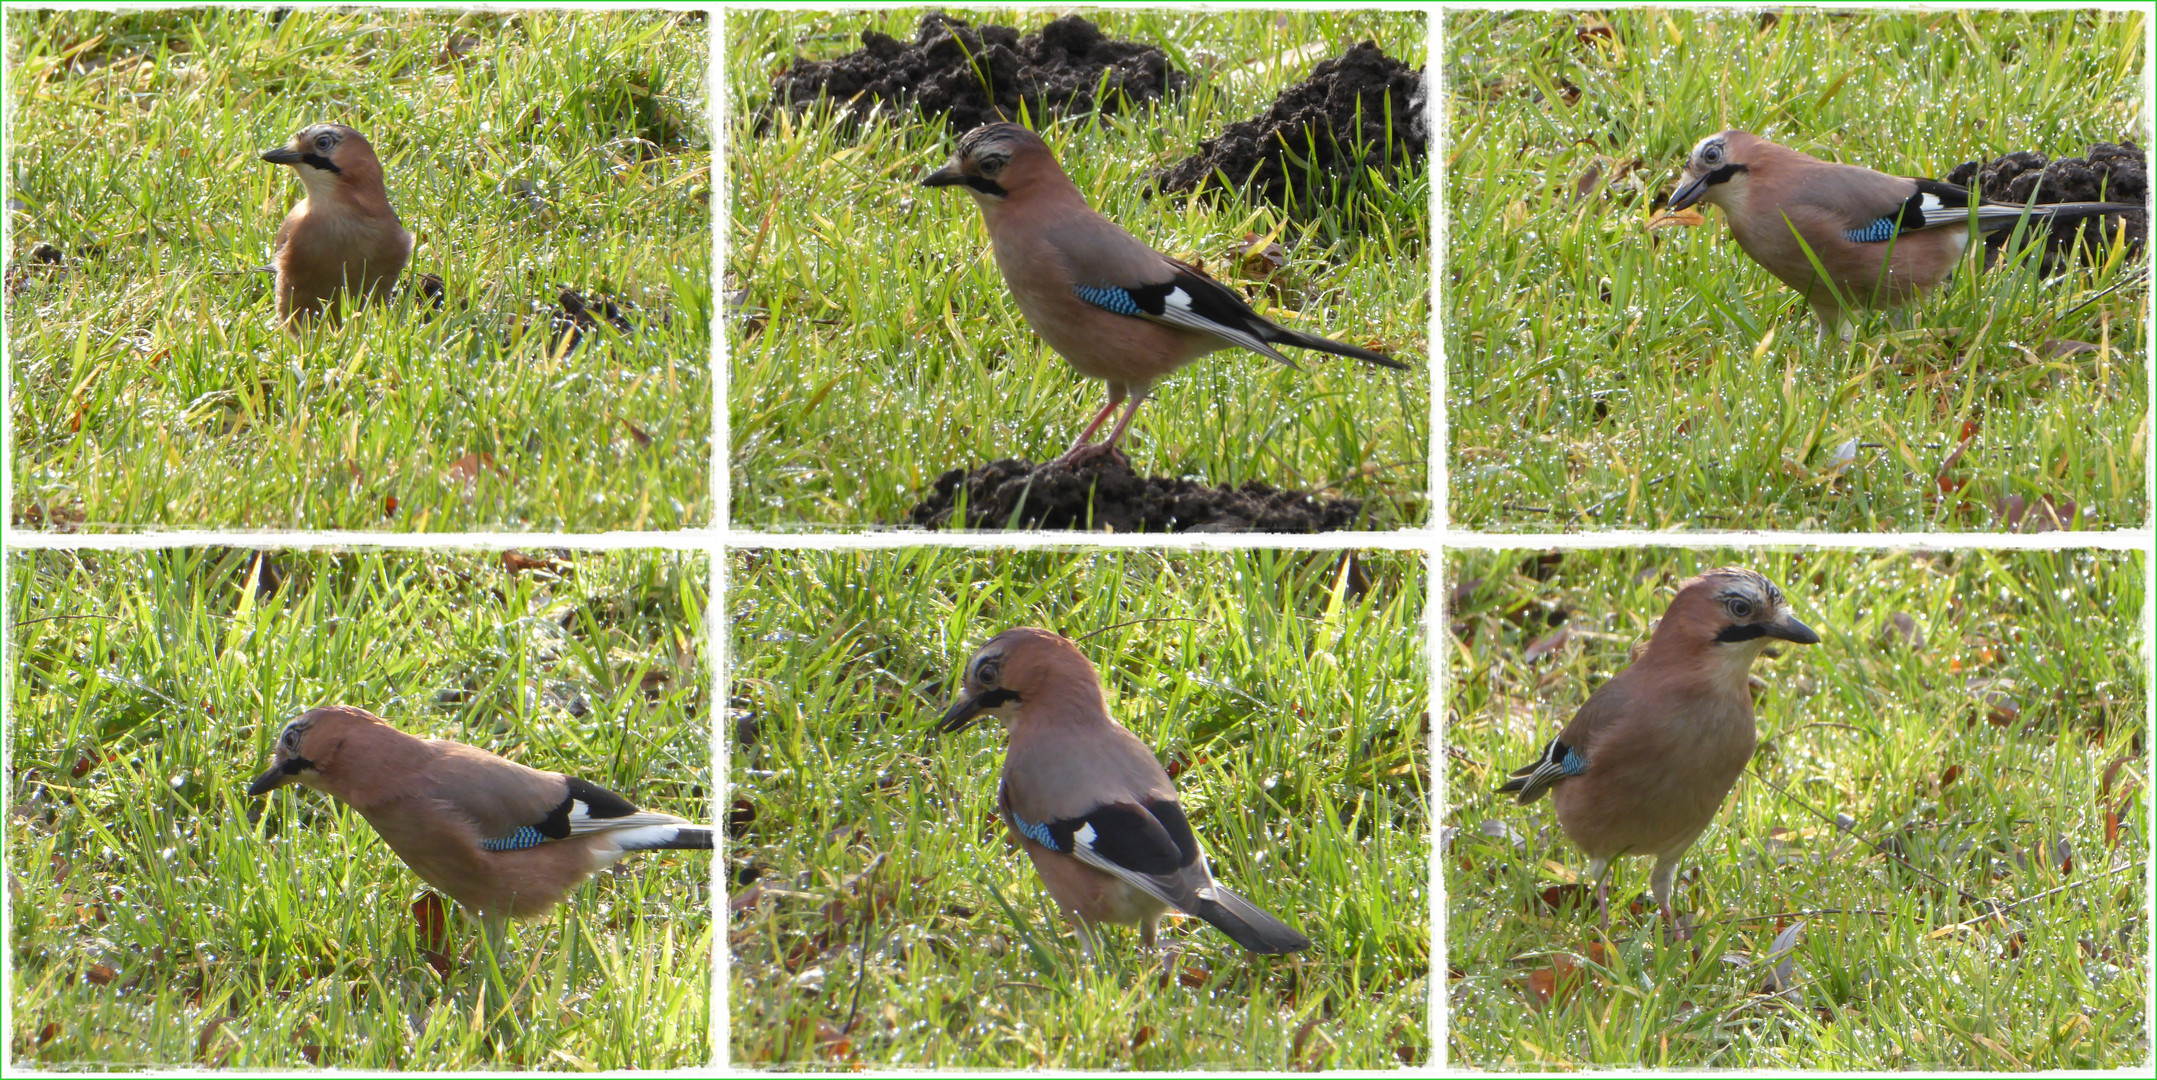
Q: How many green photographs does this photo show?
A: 6